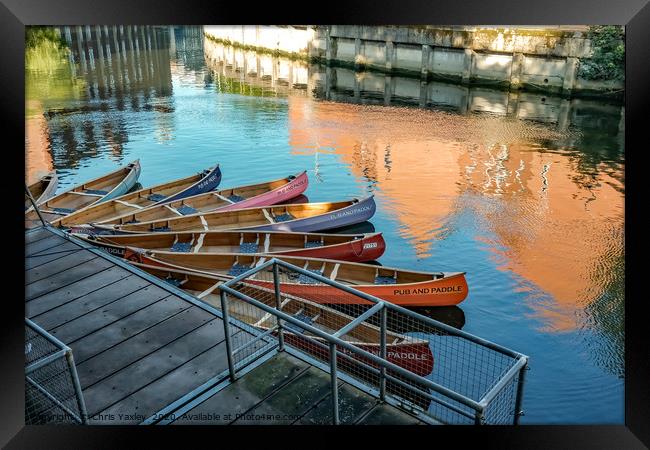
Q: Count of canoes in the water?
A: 8